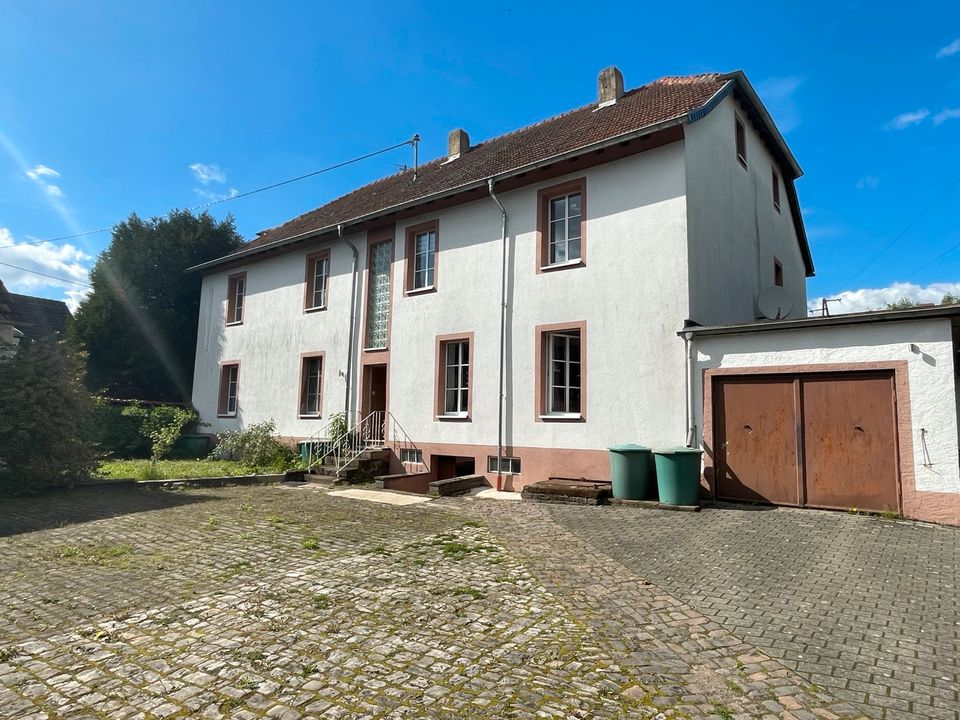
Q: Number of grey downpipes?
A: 3